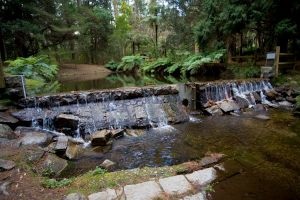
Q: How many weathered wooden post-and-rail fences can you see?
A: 1